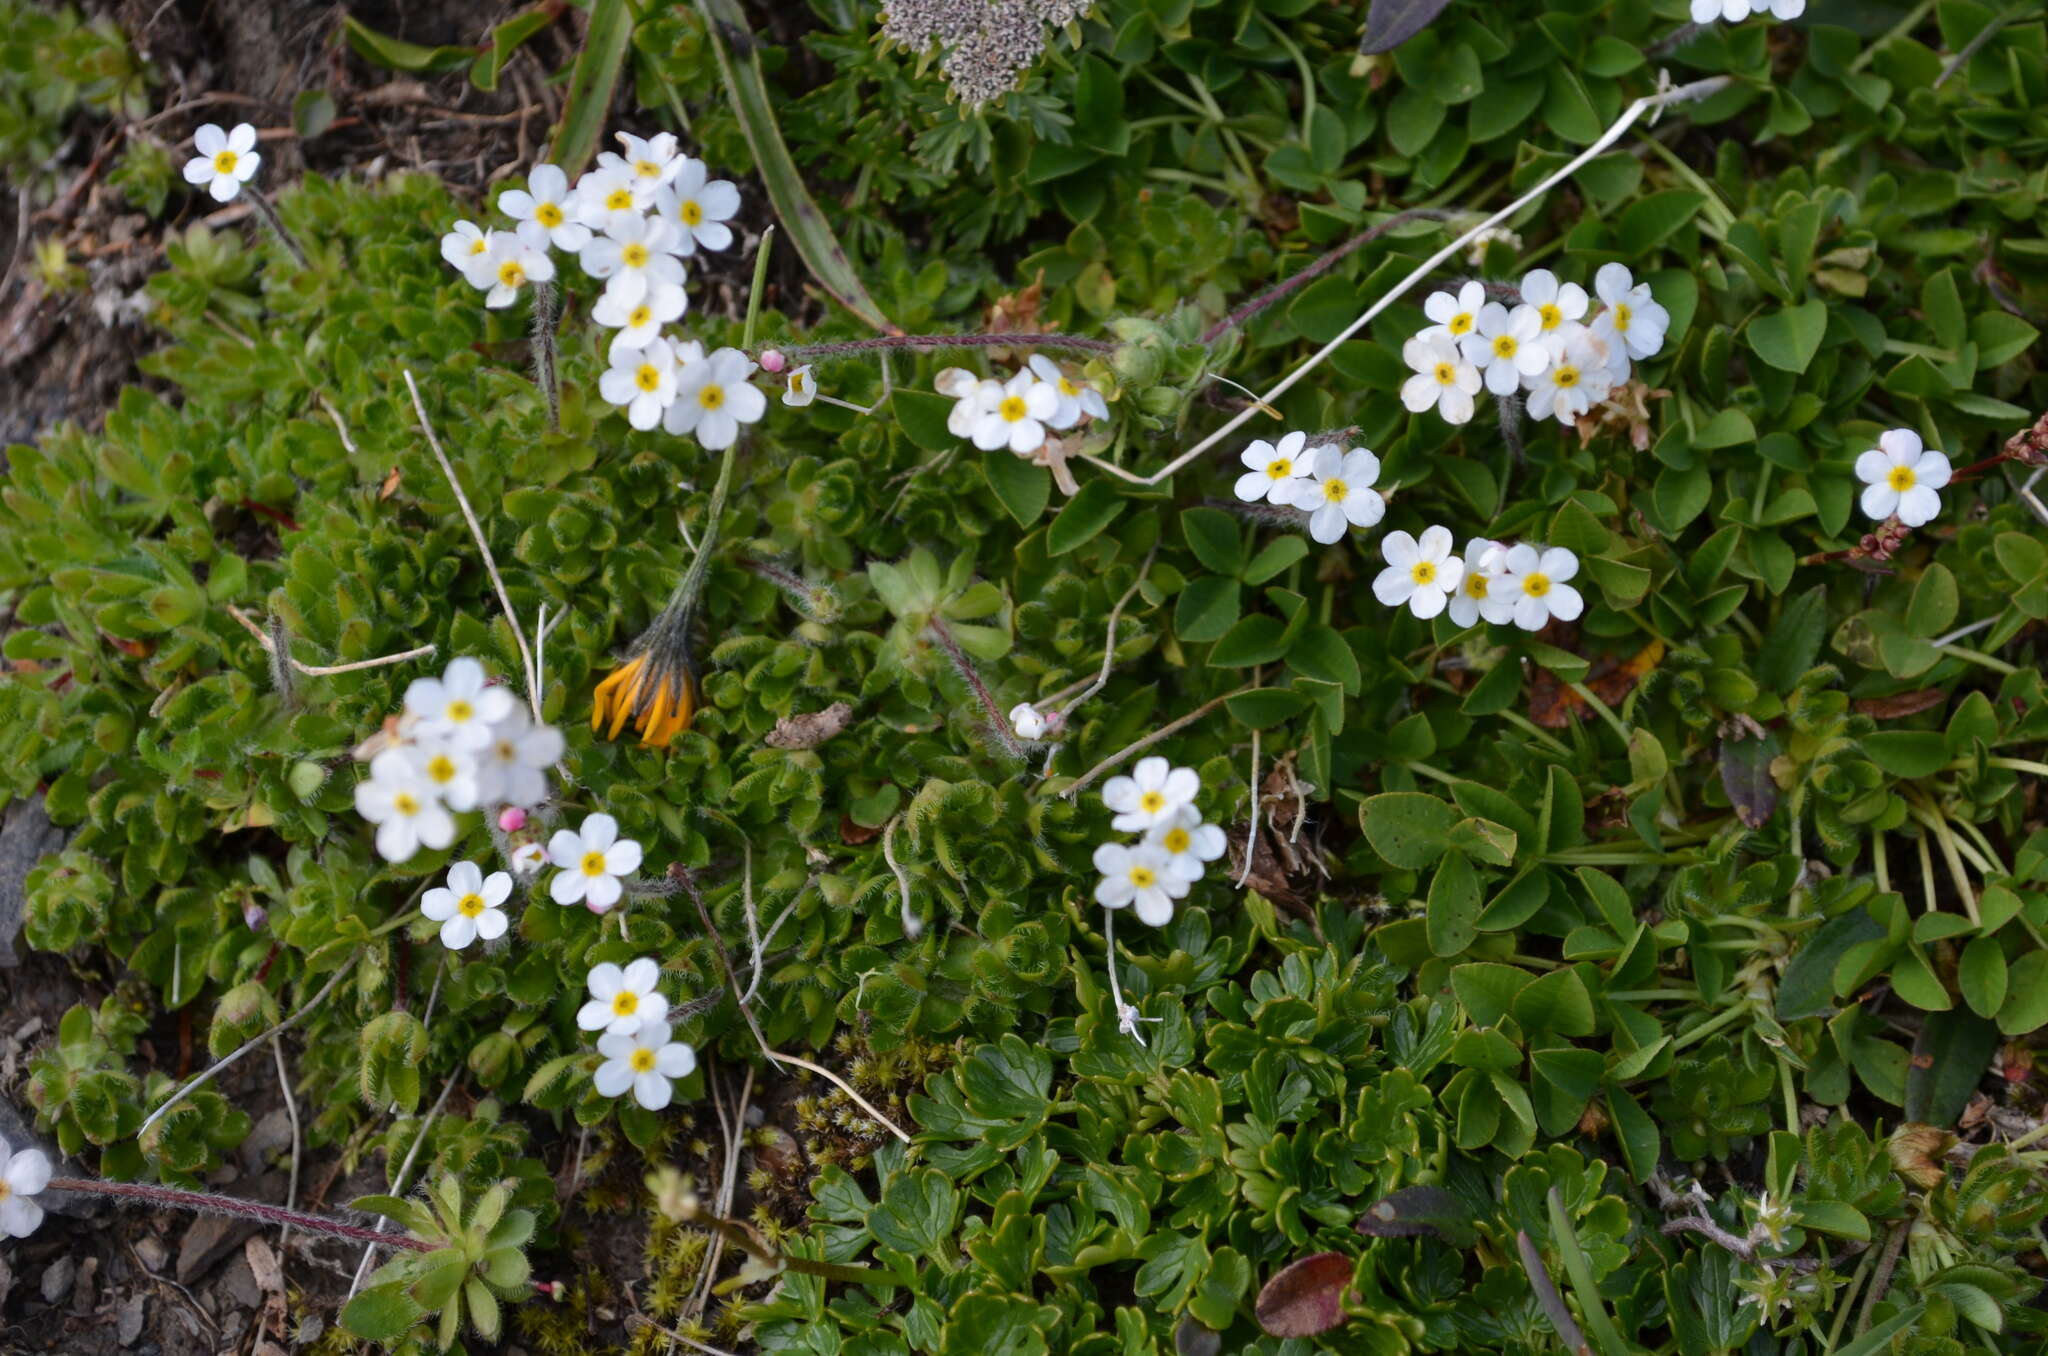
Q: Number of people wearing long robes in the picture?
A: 0